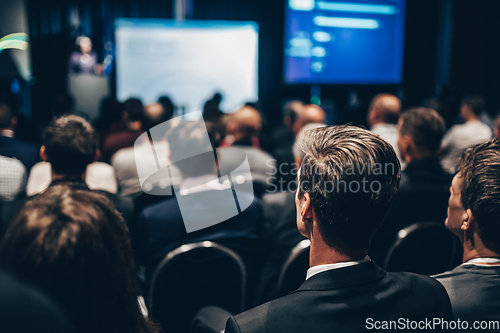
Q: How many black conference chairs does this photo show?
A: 3